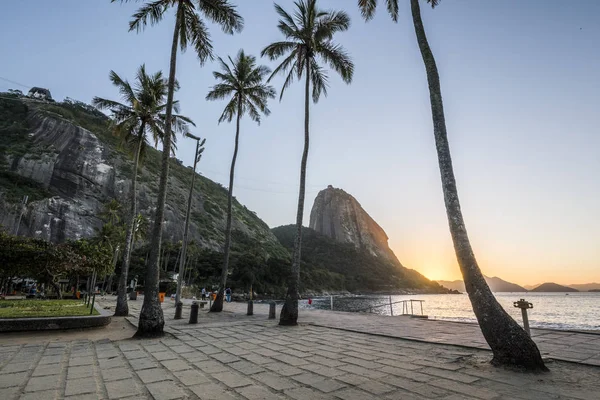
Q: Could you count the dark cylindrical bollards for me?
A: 4